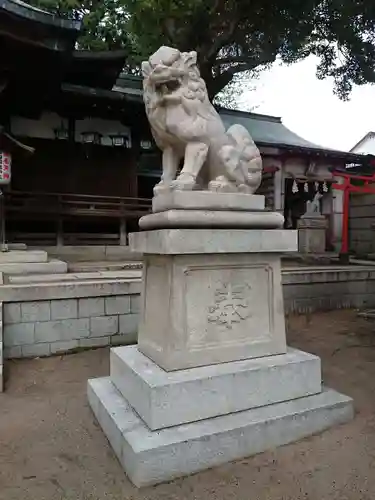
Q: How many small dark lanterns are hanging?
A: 4